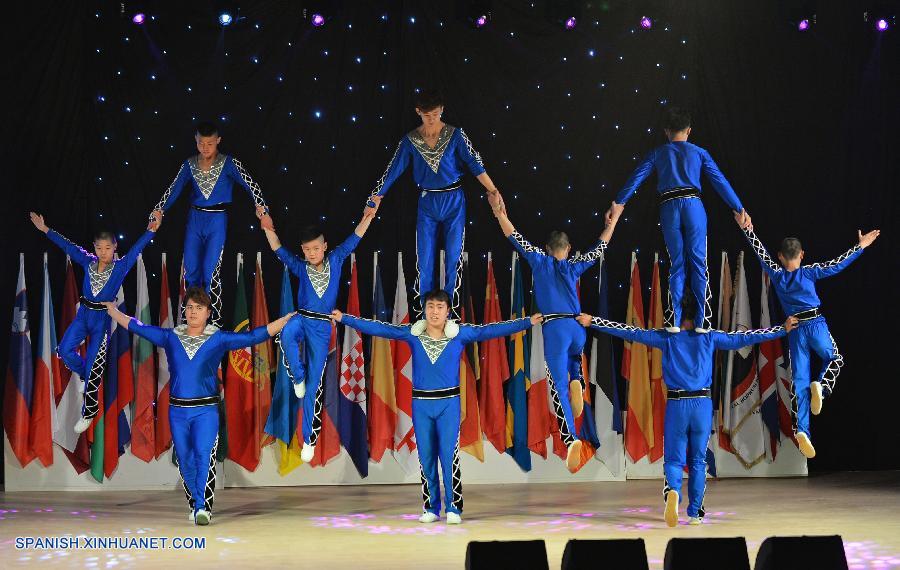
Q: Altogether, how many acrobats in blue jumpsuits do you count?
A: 10